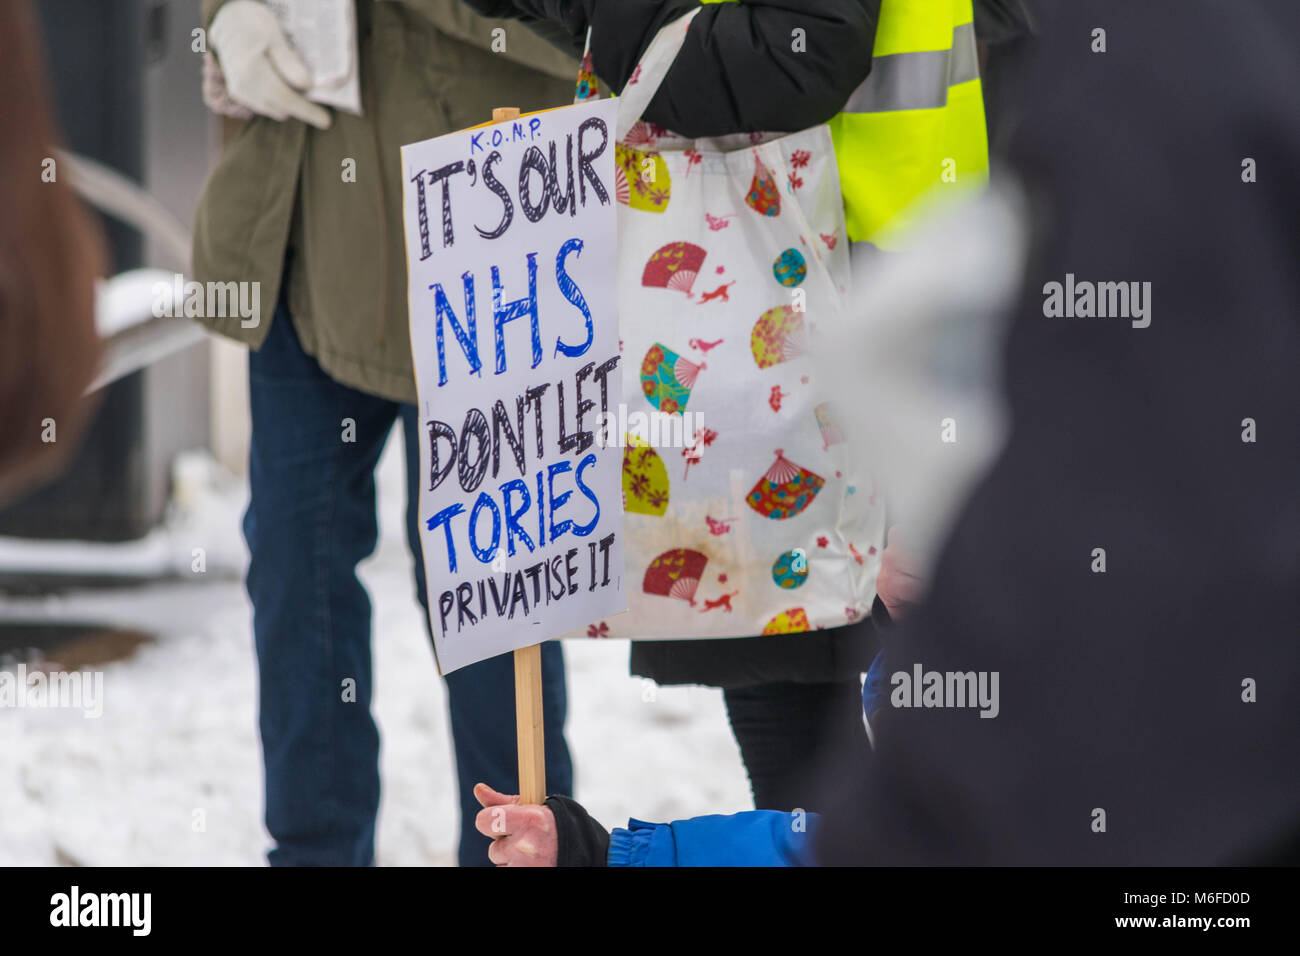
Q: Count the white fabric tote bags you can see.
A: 1